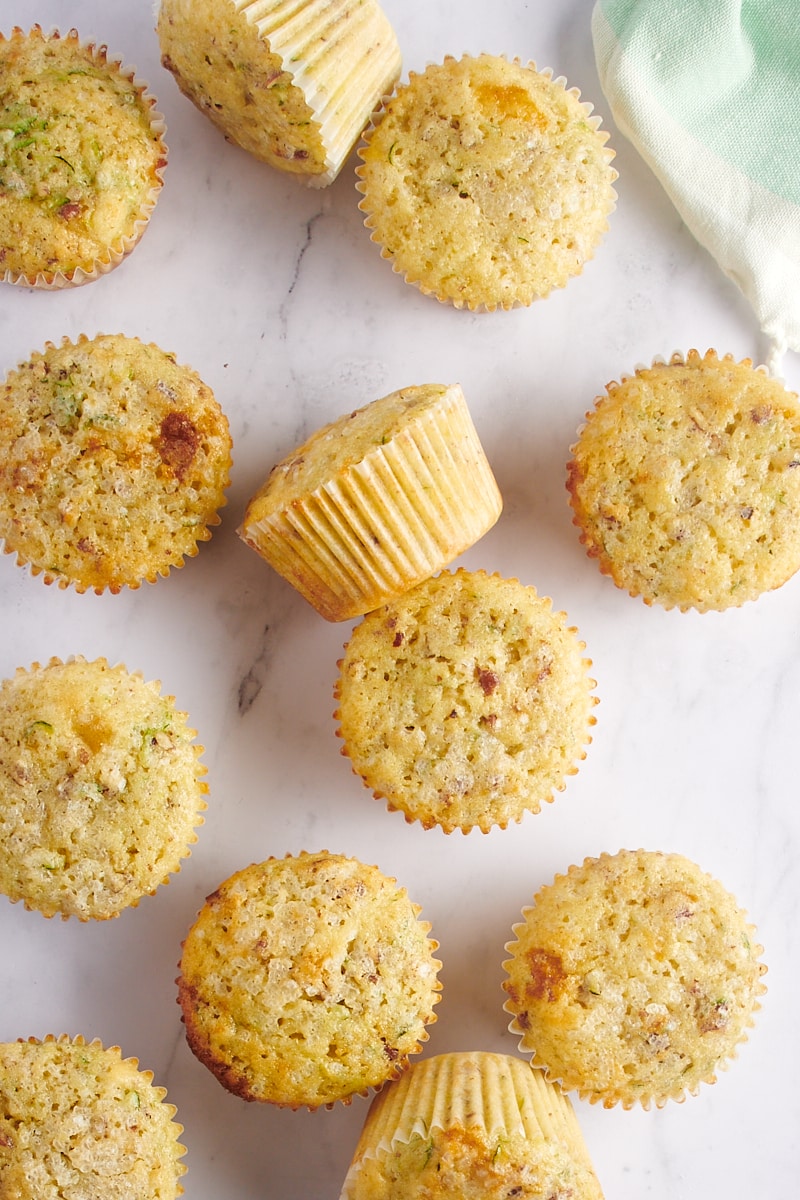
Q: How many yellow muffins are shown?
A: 12